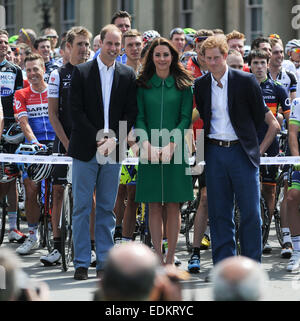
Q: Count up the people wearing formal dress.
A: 3